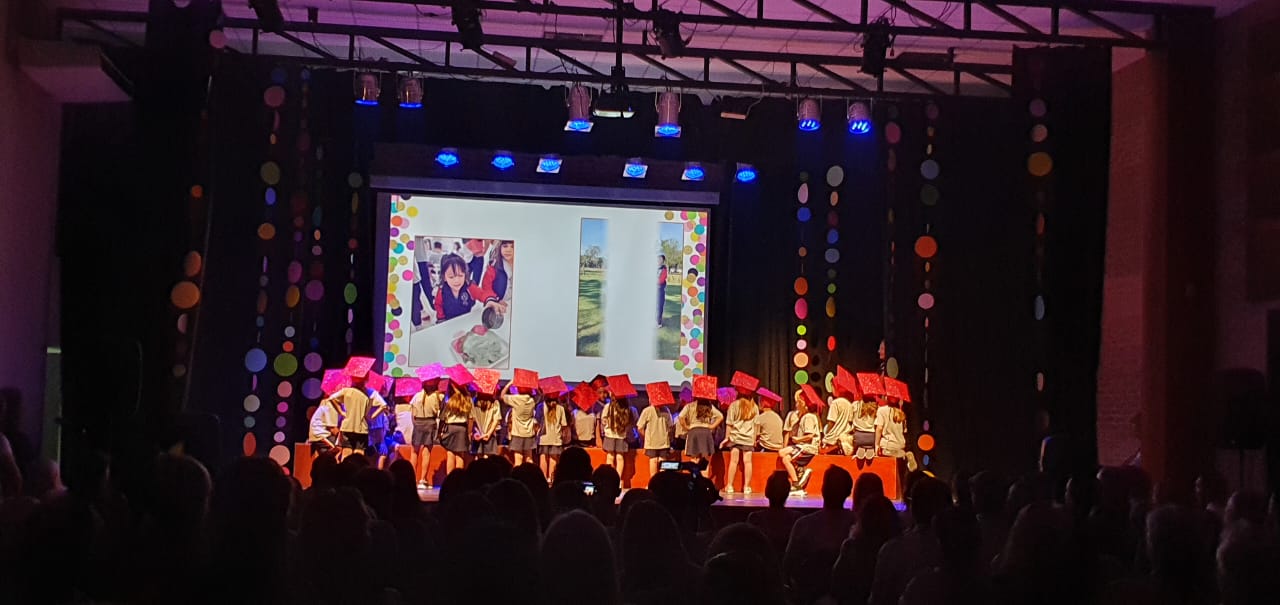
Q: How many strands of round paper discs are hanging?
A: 10